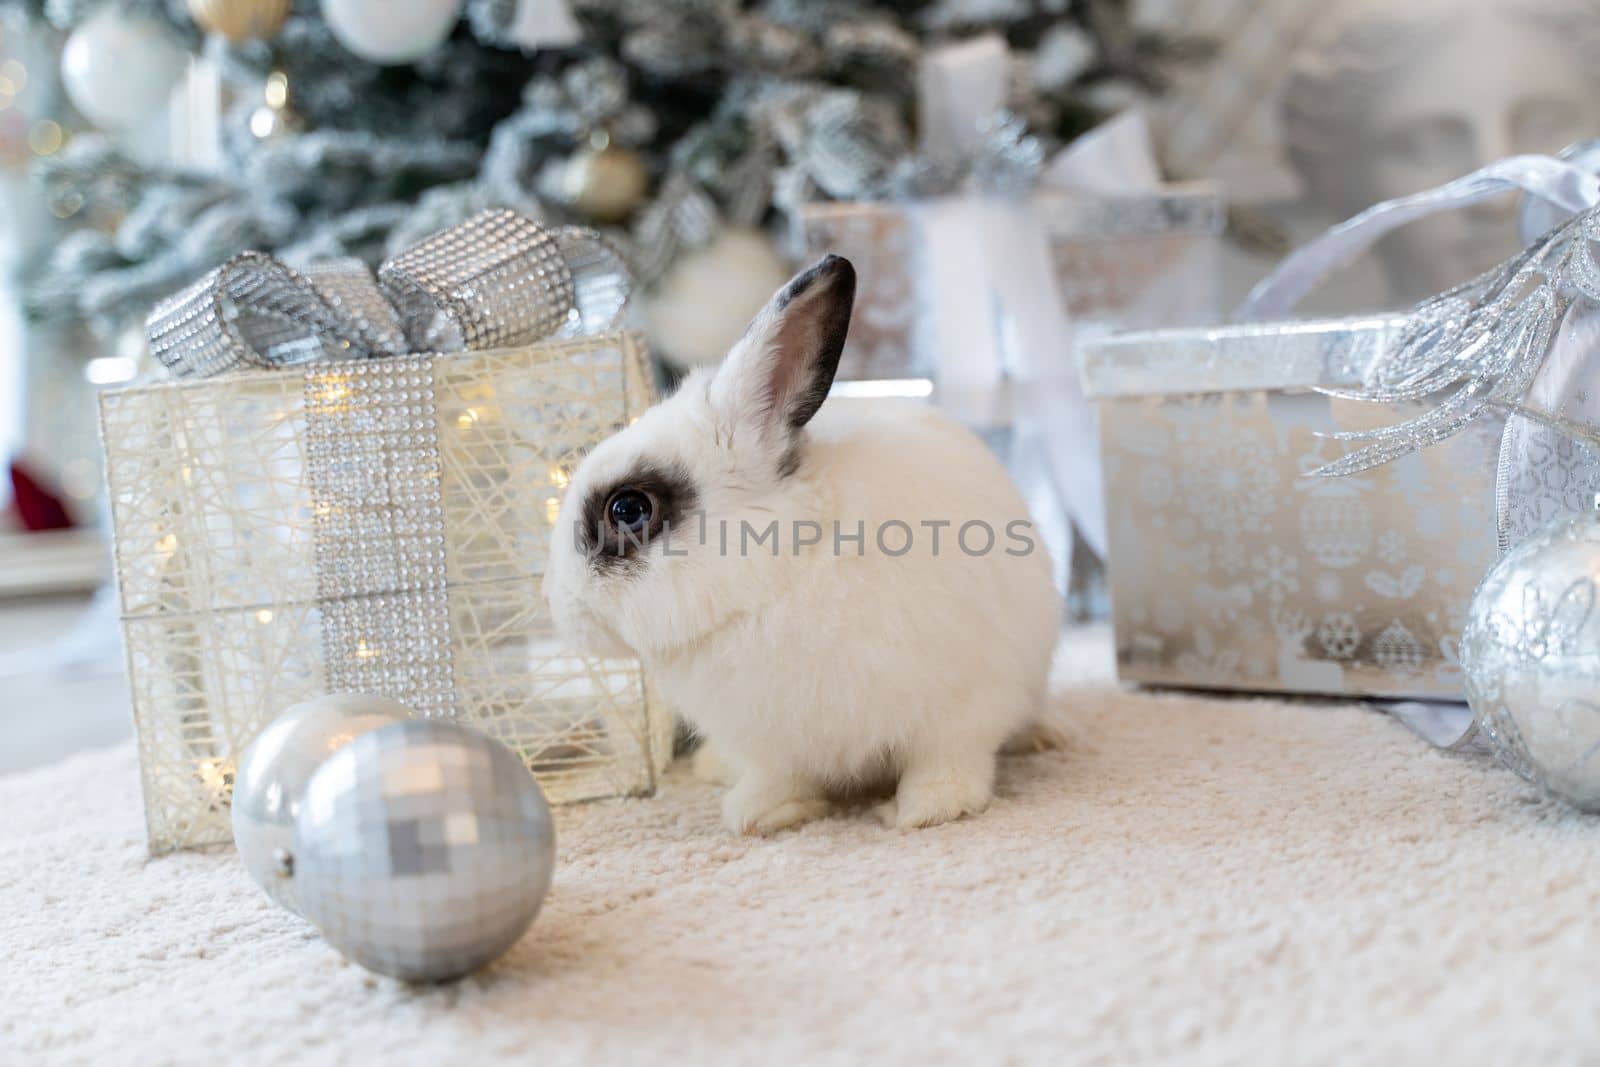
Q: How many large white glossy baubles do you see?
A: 3